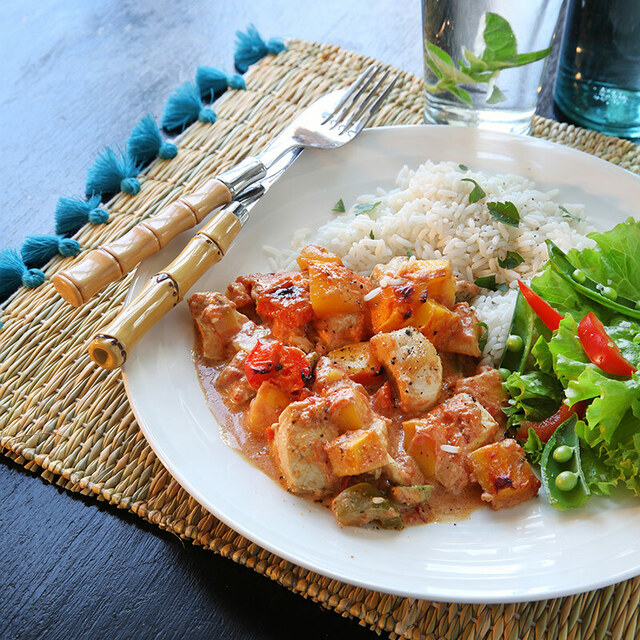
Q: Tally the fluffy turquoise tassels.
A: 8